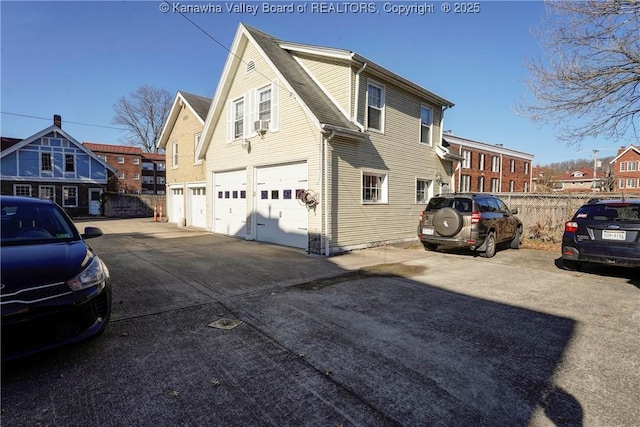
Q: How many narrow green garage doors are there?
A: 0